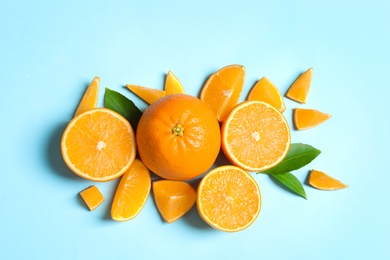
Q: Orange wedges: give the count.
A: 11